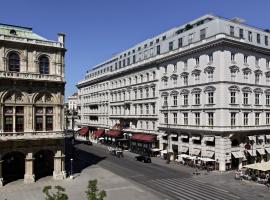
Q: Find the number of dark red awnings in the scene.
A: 4